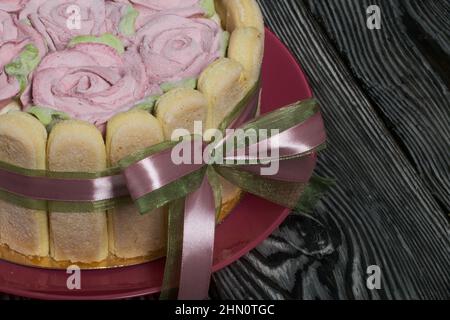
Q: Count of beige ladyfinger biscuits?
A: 7